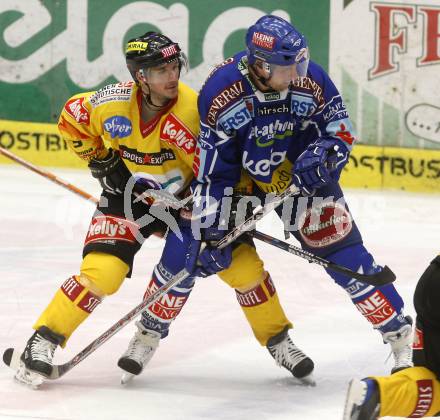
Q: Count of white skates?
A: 2